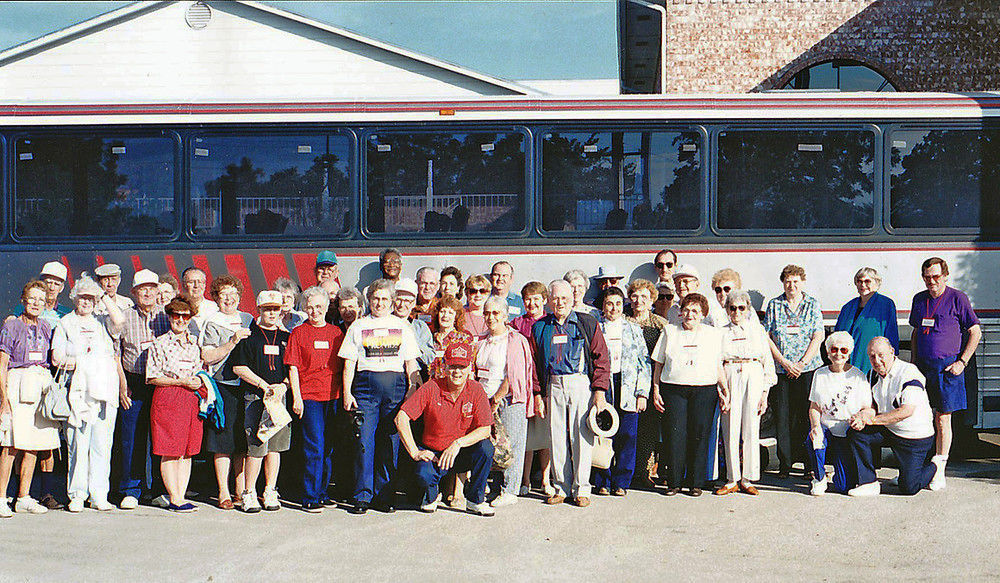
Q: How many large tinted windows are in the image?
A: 6